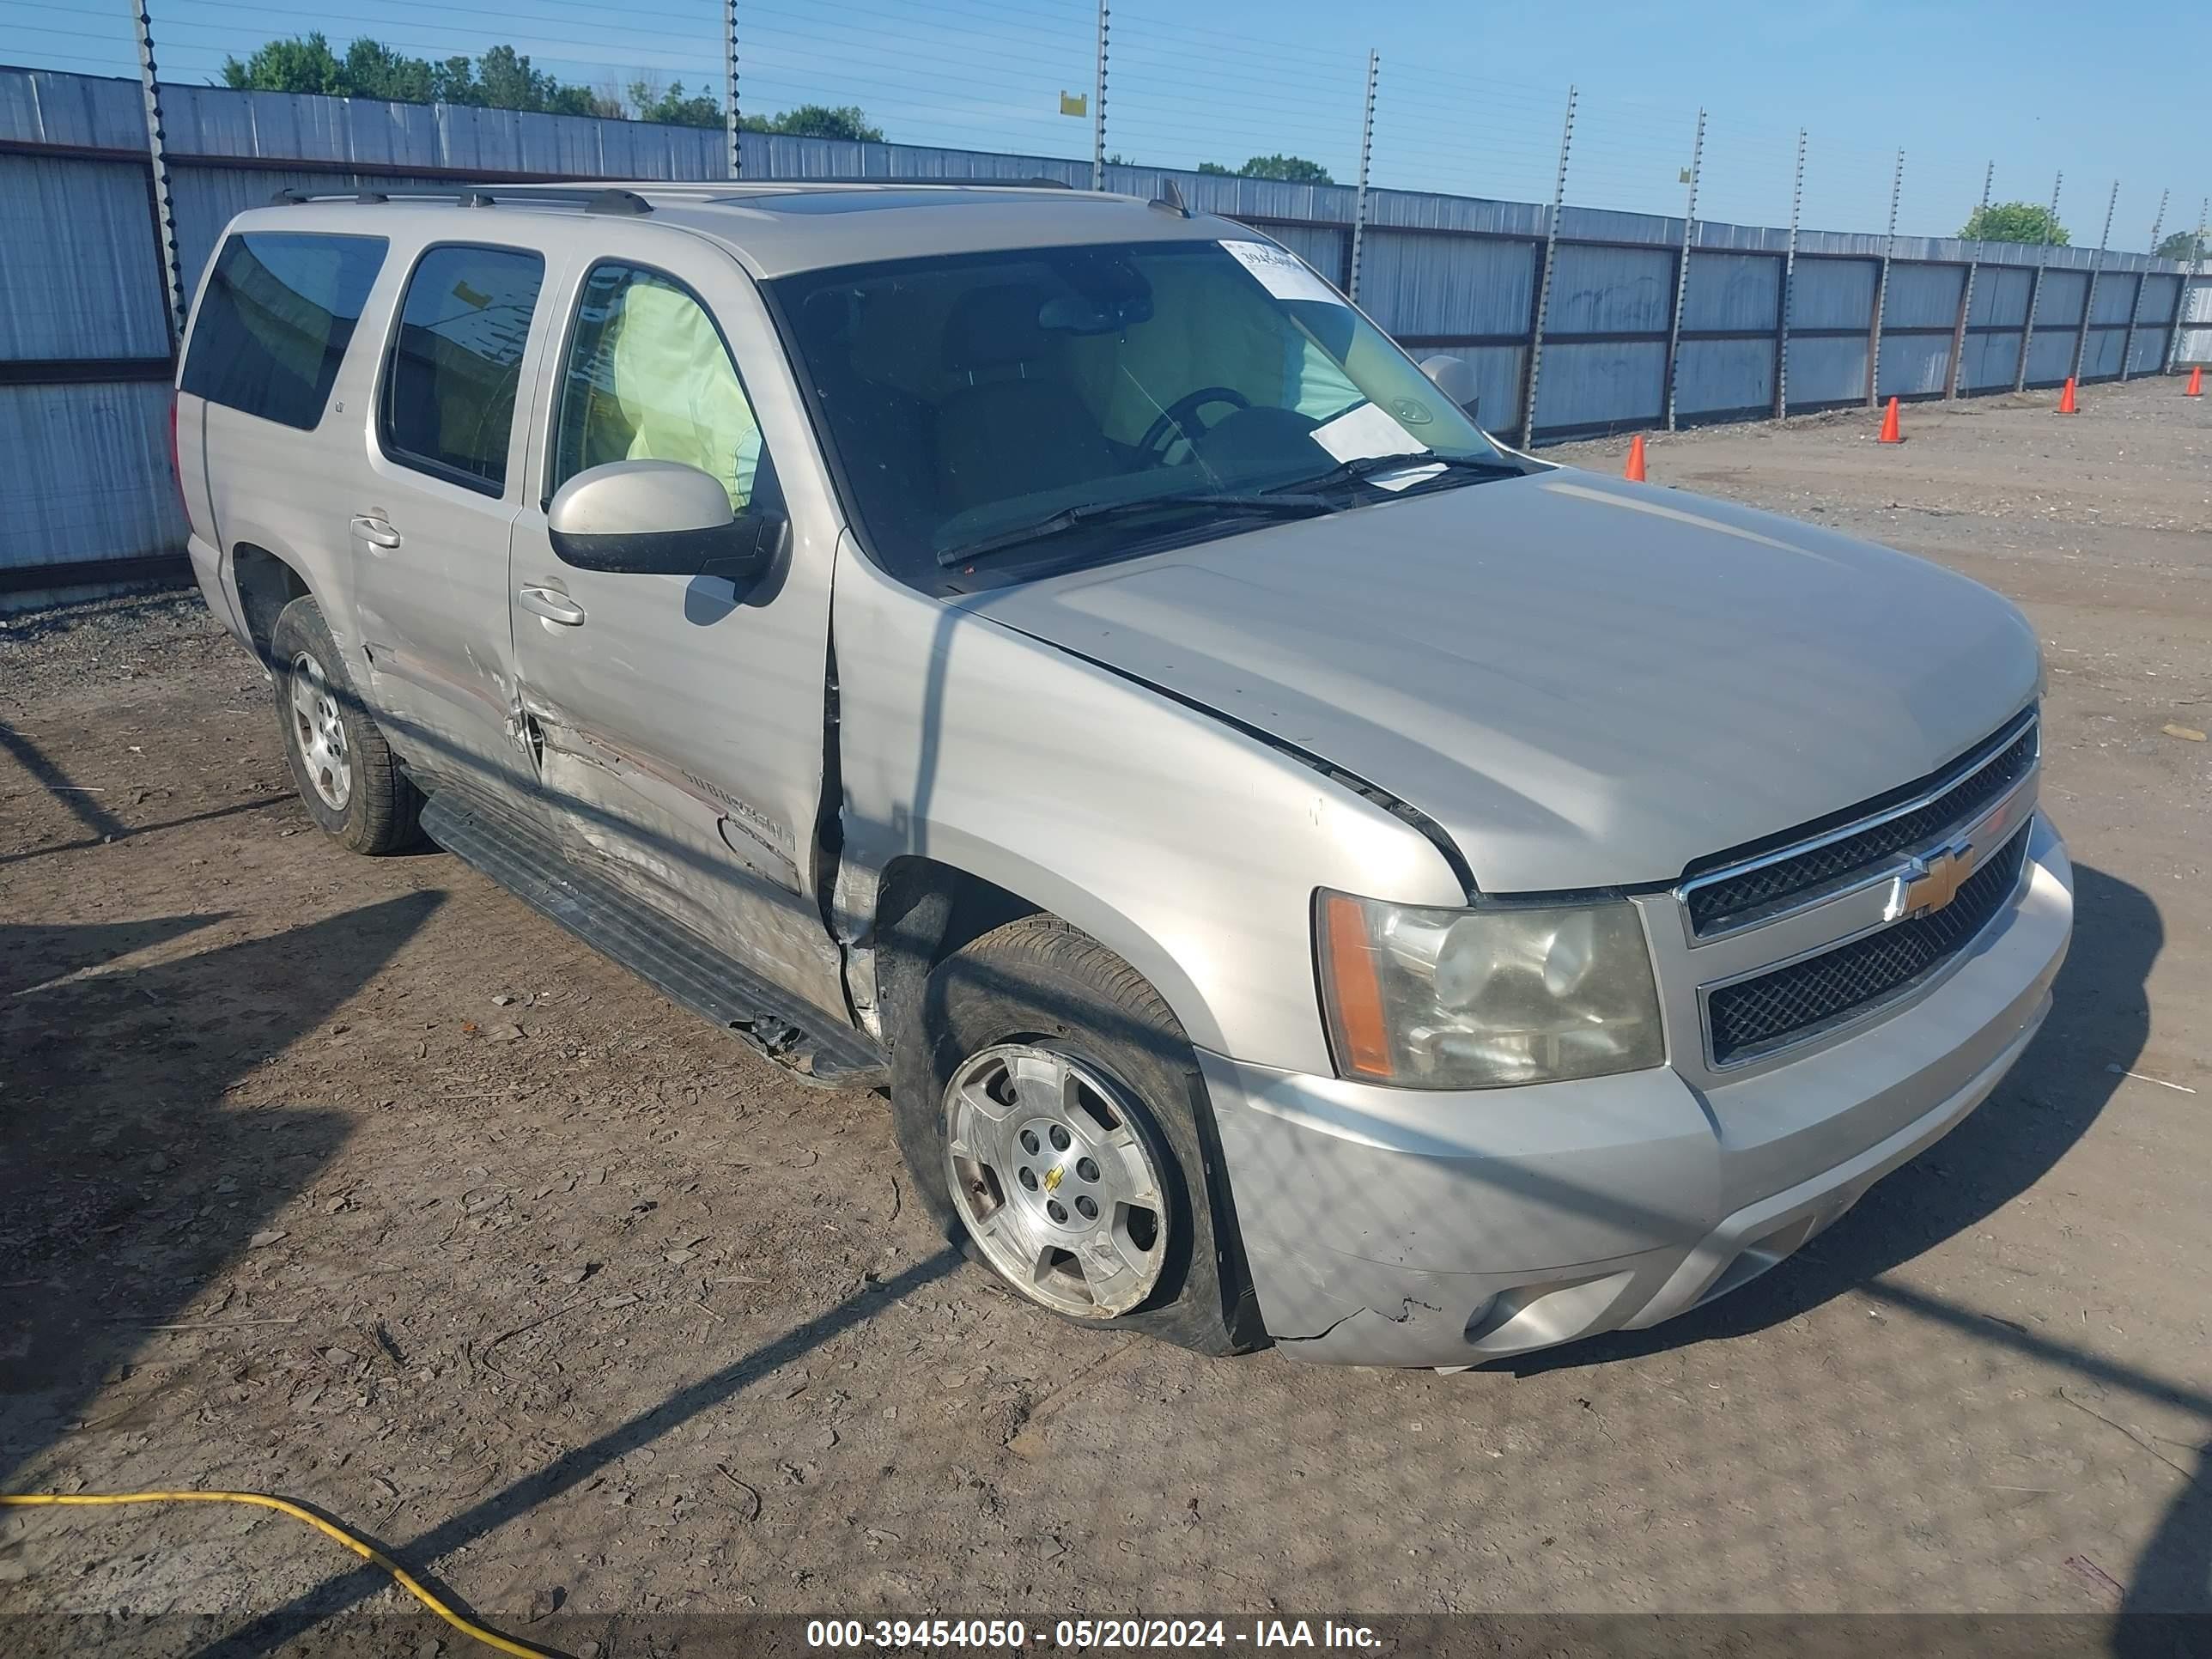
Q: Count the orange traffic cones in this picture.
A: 4